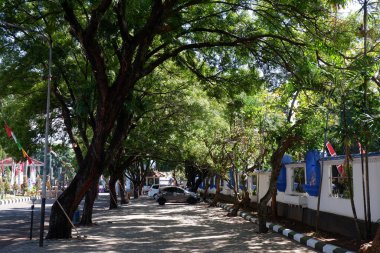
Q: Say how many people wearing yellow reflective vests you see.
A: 0